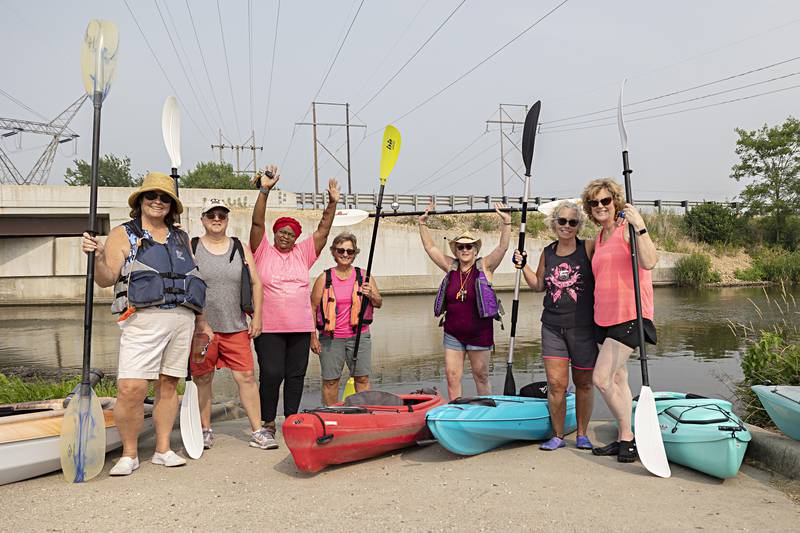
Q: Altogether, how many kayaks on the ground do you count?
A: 5